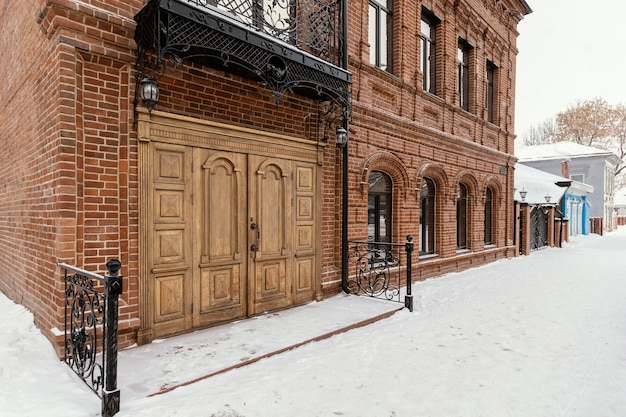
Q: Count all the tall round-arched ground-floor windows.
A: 4